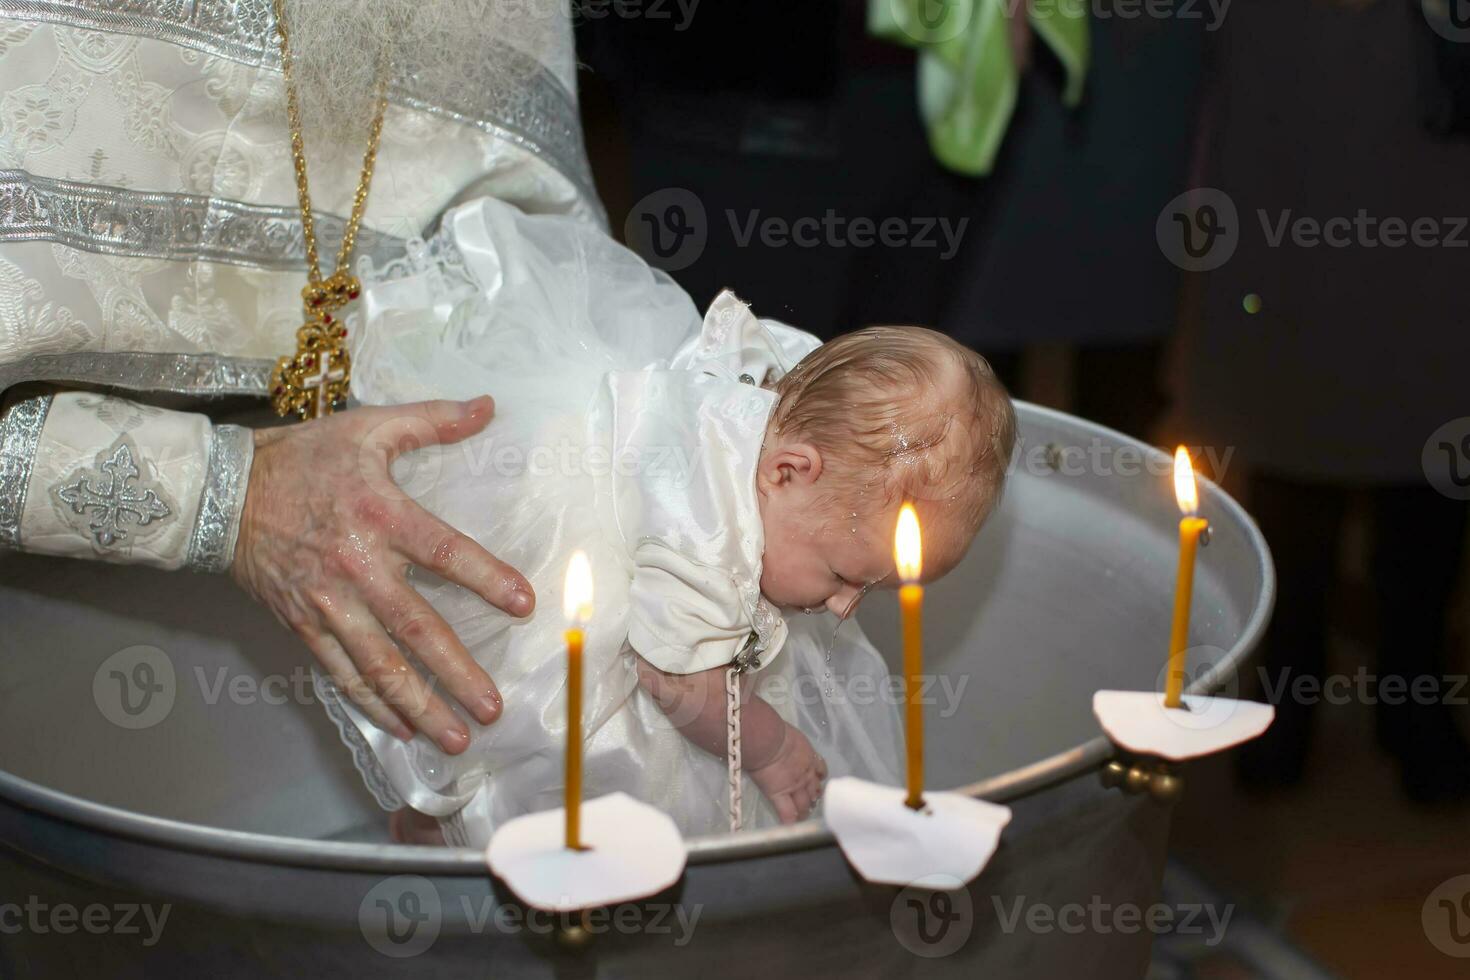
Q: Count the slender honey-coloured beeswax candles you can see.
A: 3